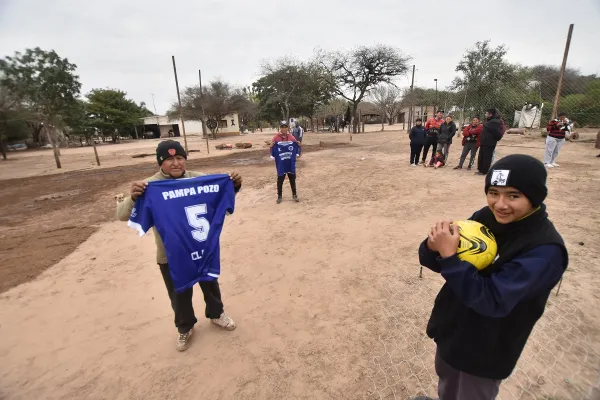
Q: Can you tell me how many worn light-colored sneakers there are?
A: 2